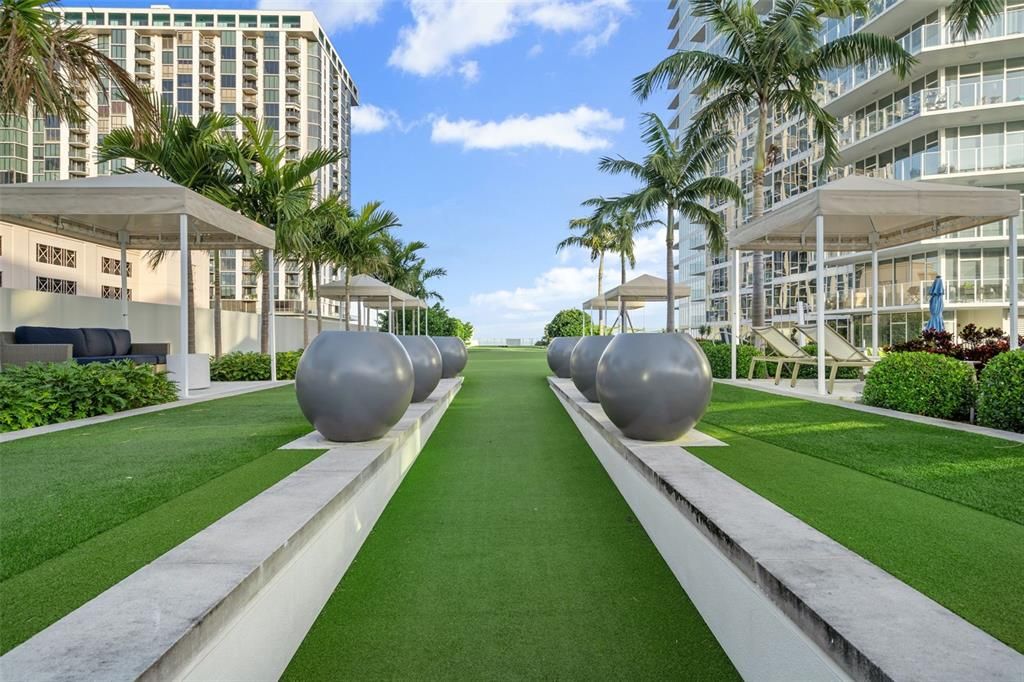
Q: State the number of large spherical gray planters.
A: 6